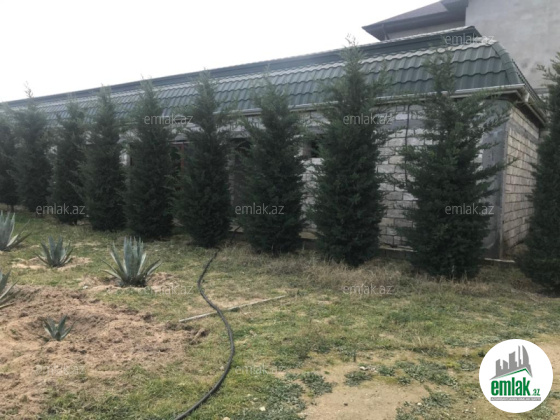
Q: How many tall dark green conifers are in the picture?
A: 10